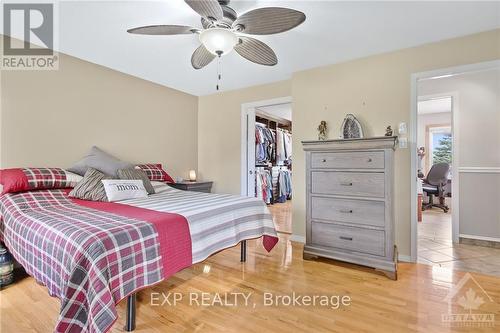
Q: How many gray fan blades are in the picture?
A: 5